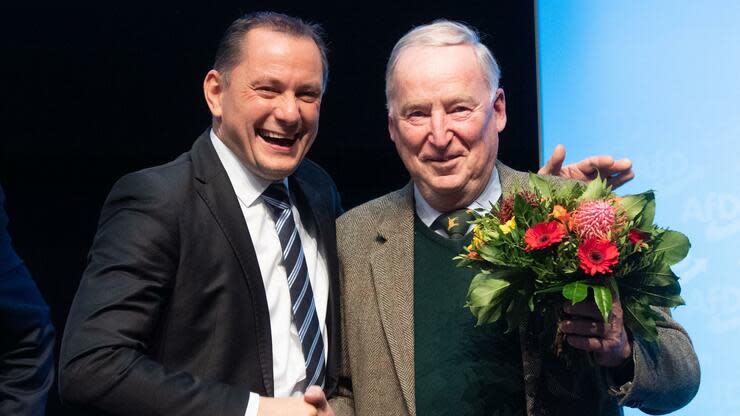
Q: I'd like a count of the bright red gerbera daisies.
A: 2